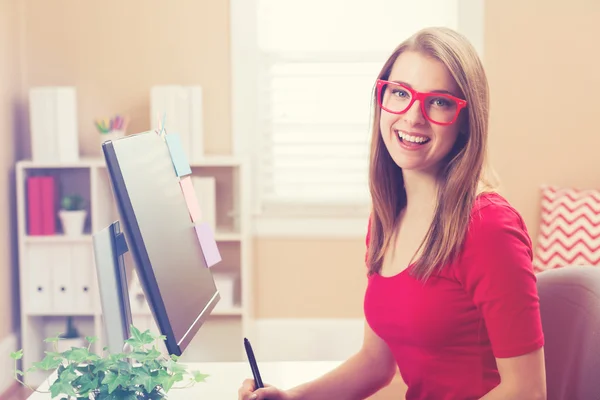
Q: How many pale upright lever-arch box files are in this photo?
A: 3